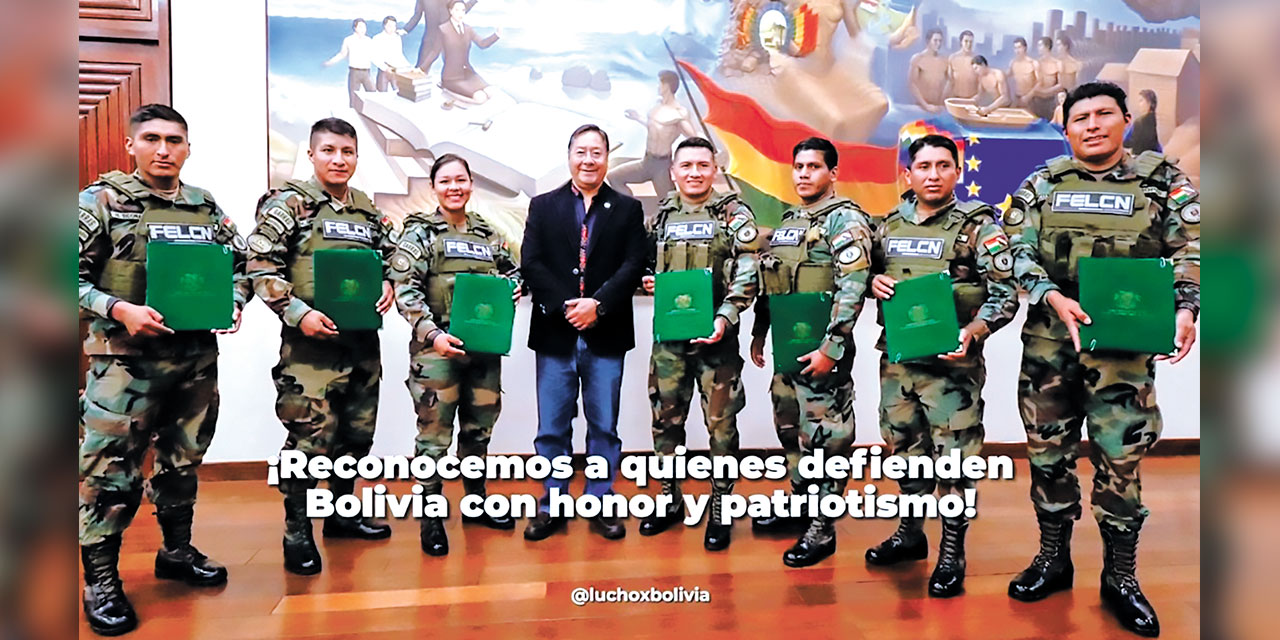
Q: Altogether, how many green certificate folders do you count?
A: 7